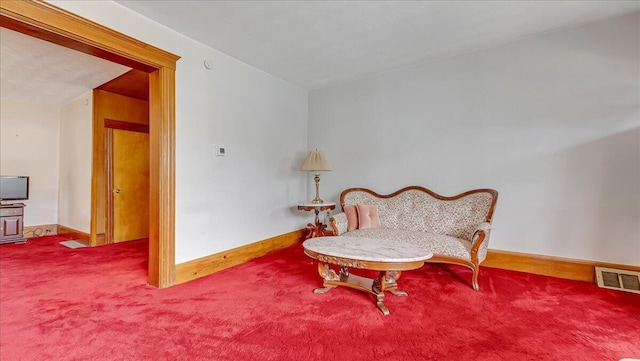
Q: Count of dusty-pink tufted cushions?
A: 2